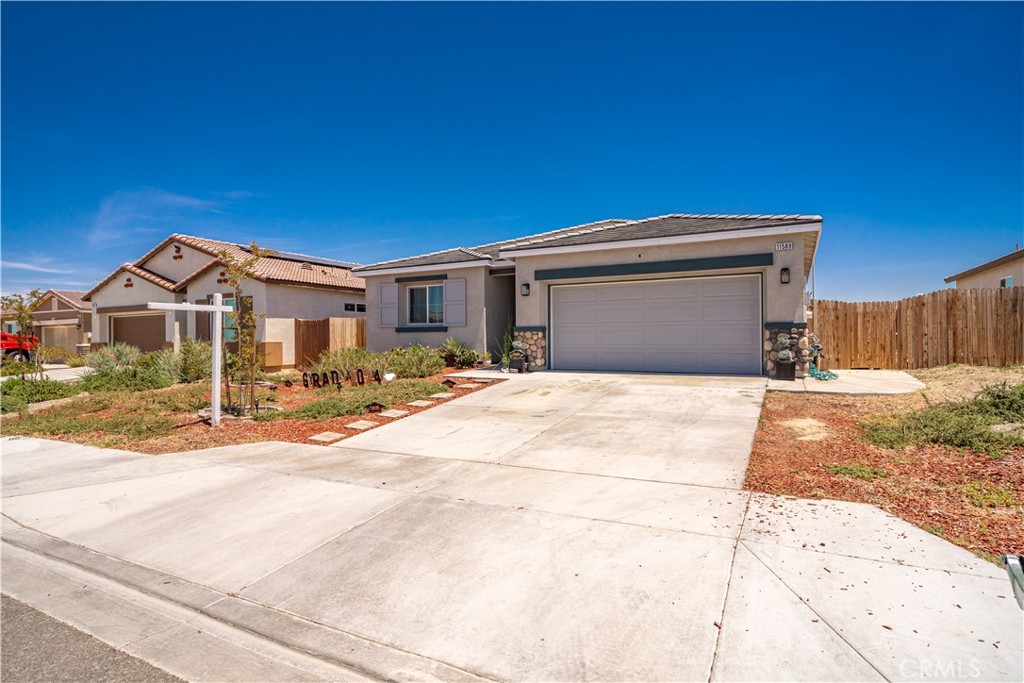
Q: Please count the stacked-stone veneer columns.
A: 2